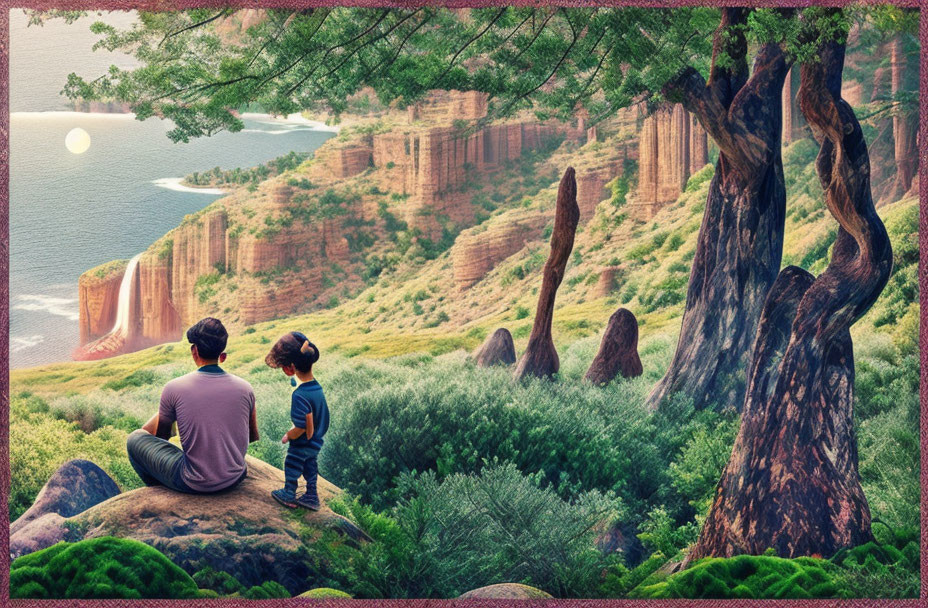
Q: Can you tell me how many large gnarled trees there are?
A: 2